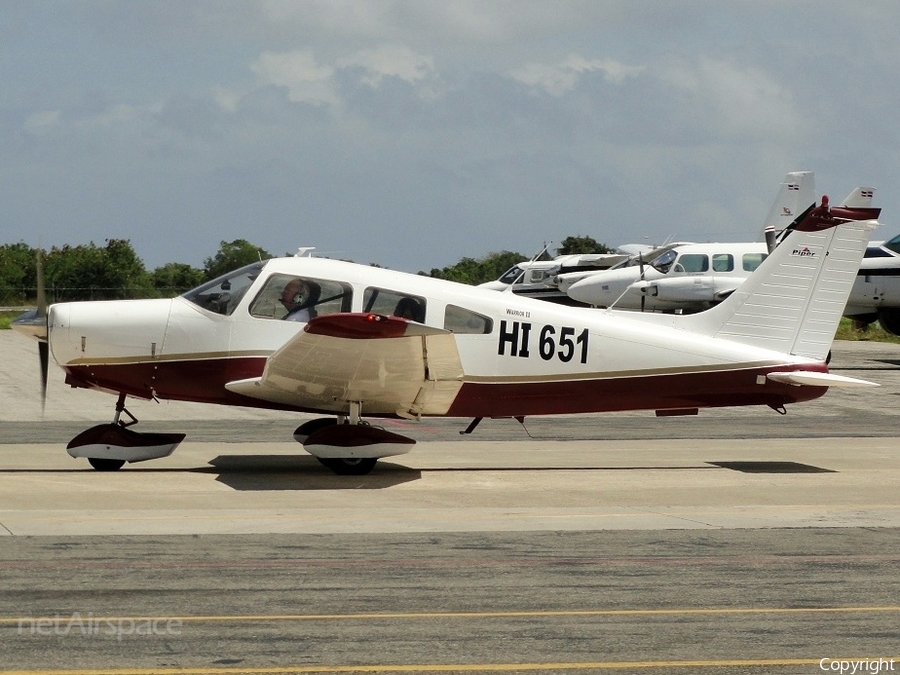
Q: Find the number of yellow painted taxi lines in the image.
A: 2